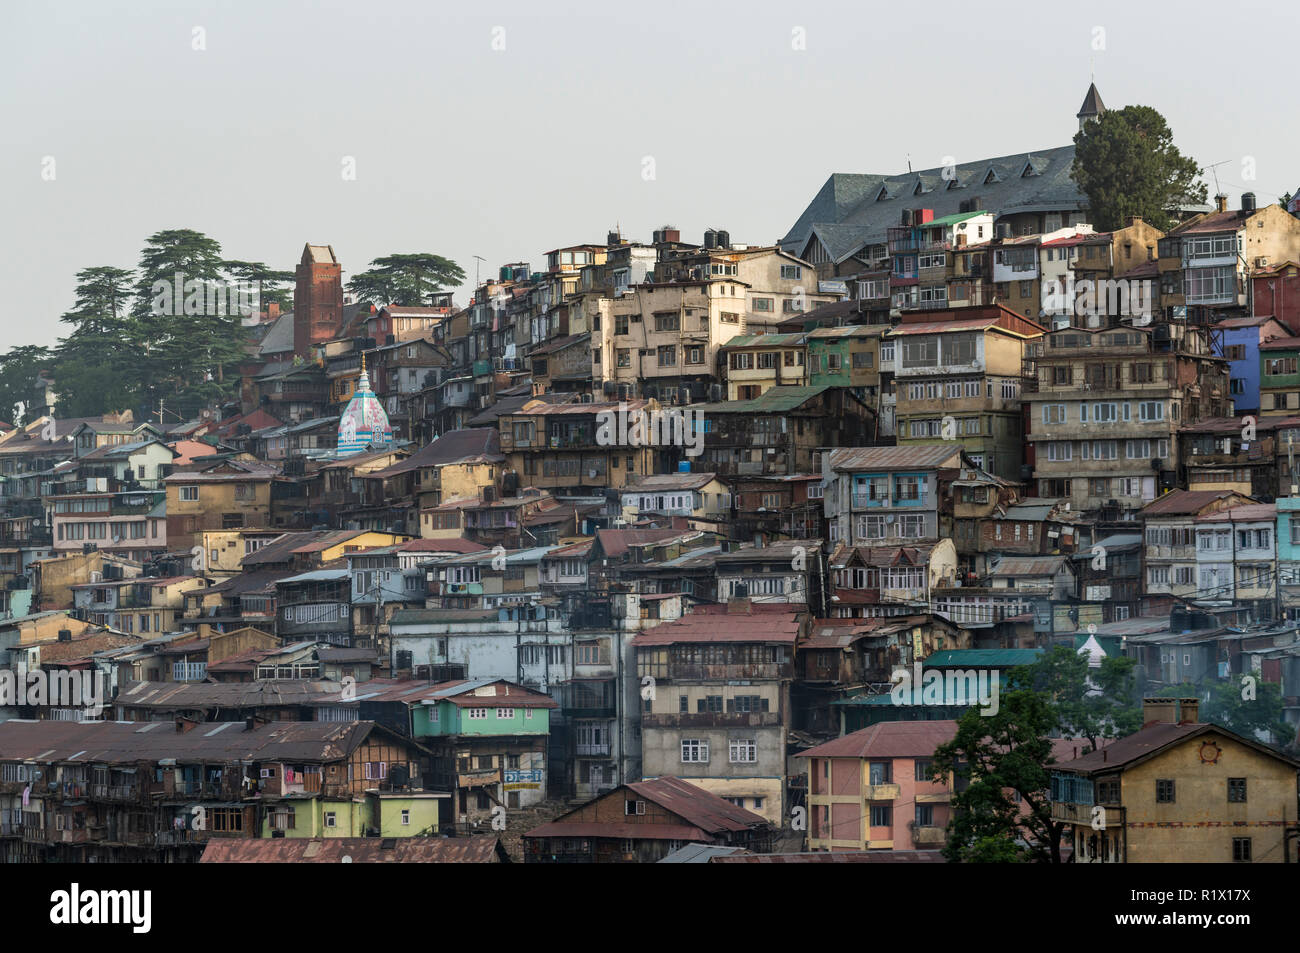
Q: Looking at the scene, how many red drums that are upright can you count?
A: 2